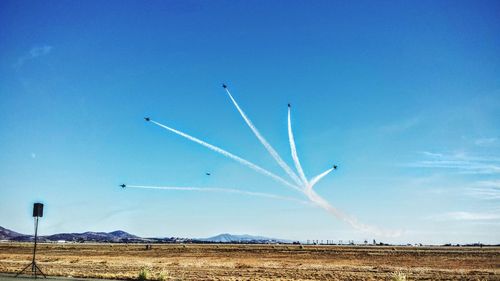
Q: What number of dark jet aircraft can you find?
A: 6